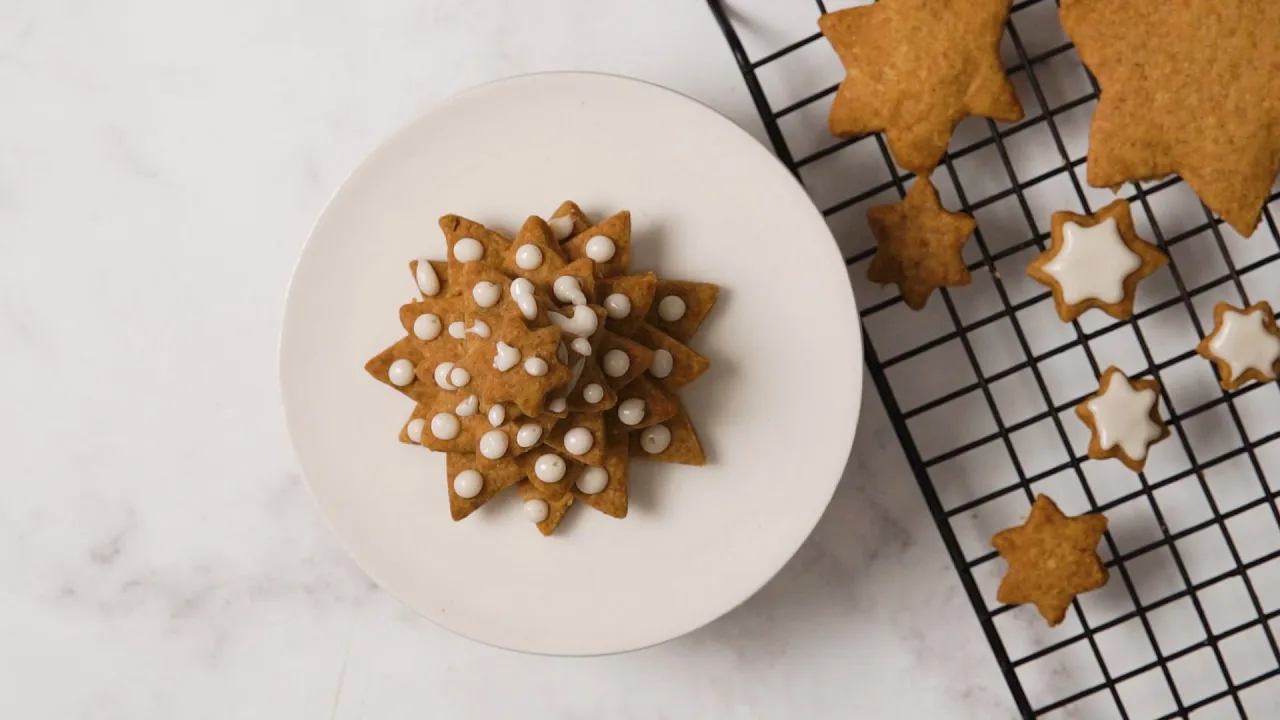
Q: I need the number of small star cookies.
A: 5